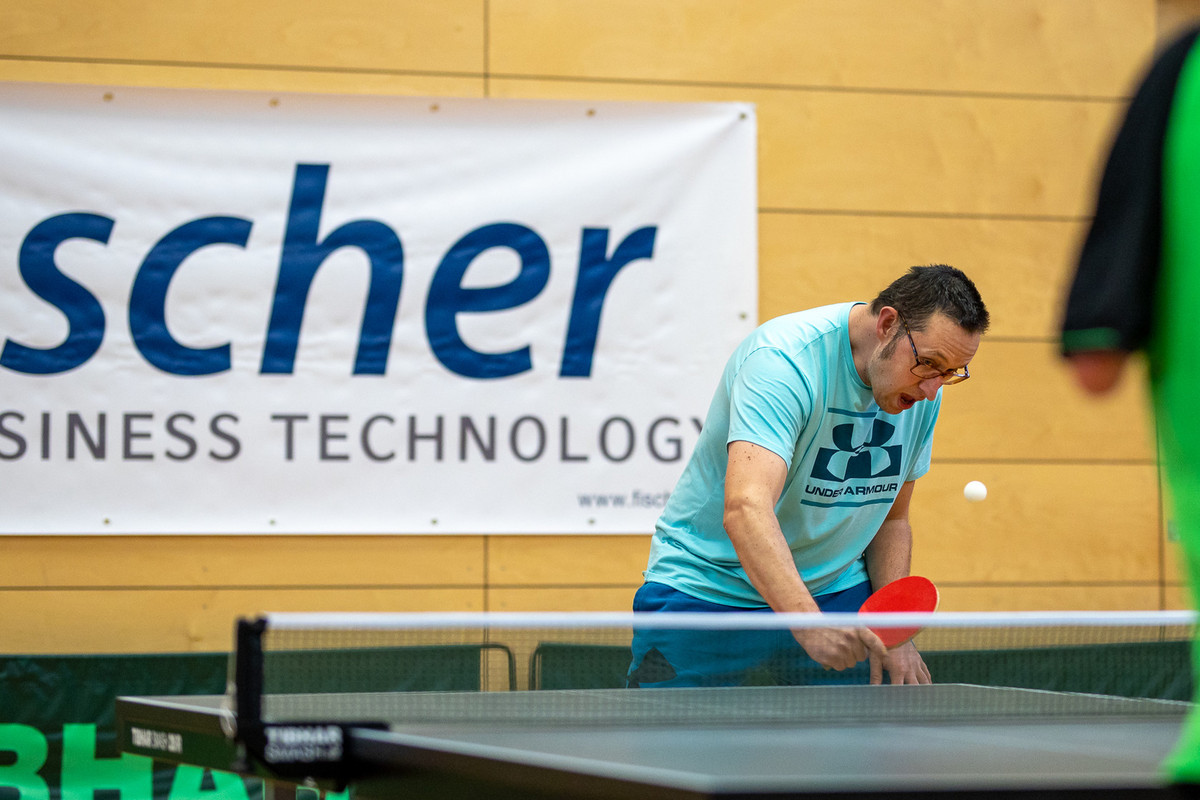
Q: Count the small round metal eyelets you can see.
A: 10